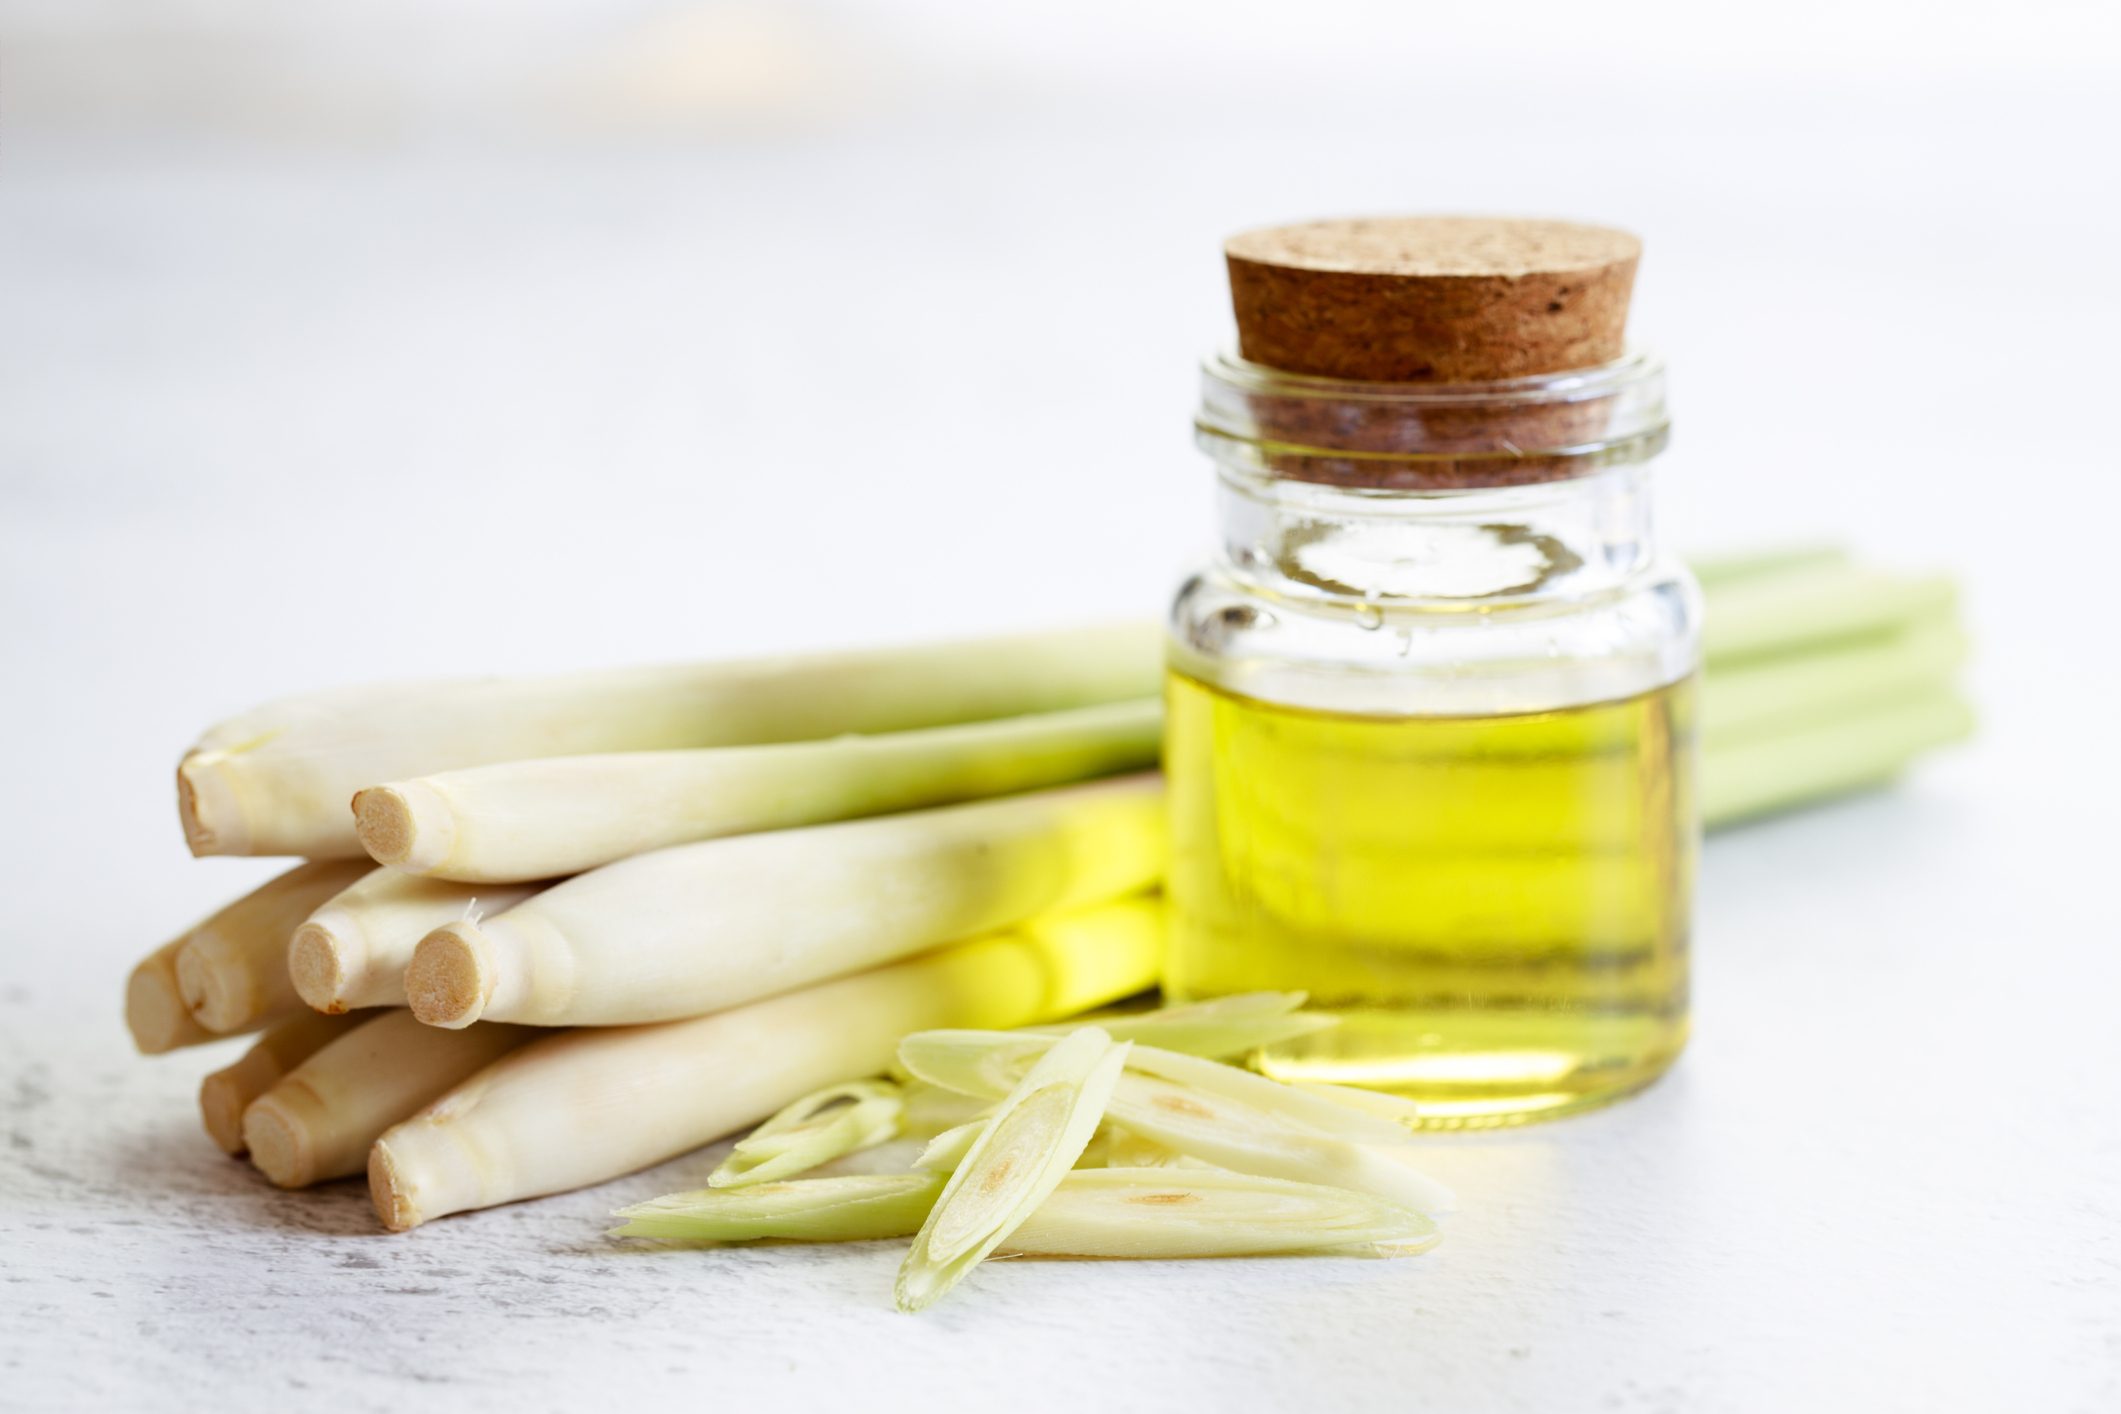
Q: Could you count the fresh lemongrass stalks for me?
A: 9